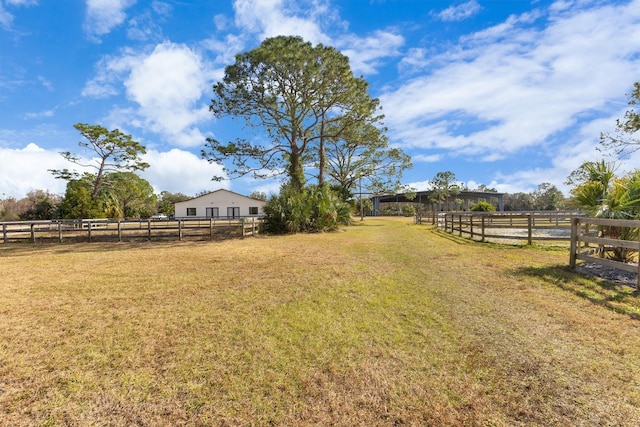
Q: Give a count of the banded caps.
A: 0